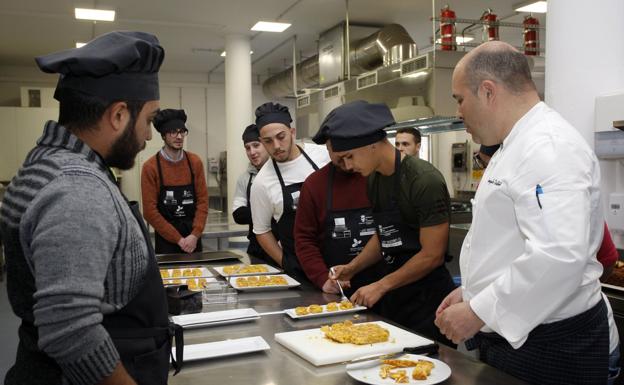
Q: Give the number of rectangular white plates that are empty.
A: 2